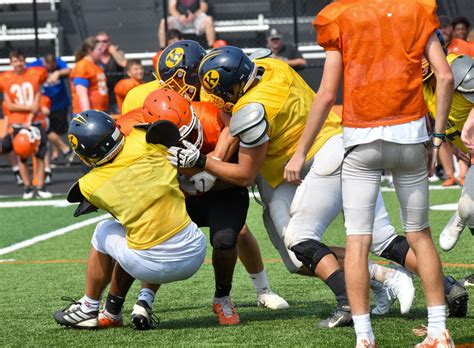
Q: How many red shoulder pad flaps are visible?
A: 0